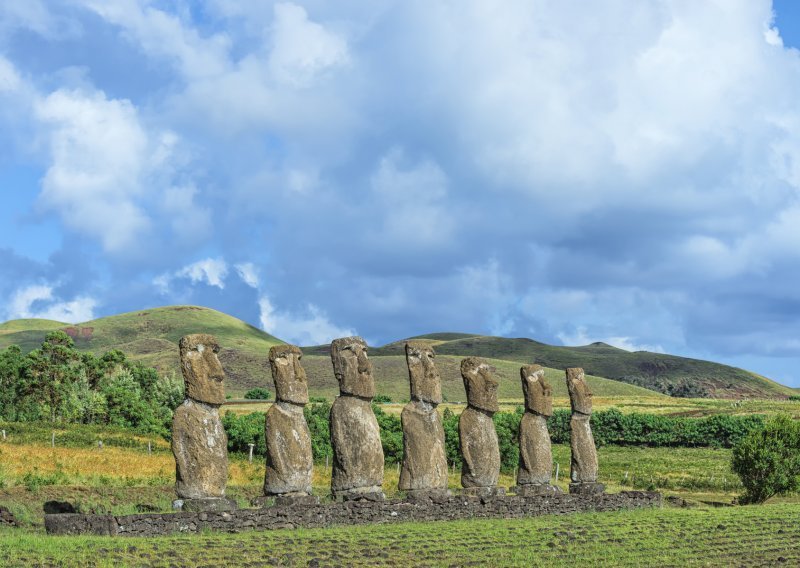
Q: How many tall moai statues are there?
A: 7